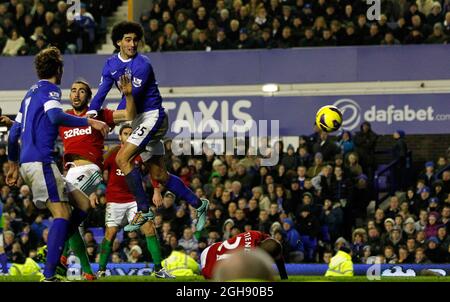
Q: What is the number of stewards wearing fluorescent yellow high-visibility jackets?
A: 3